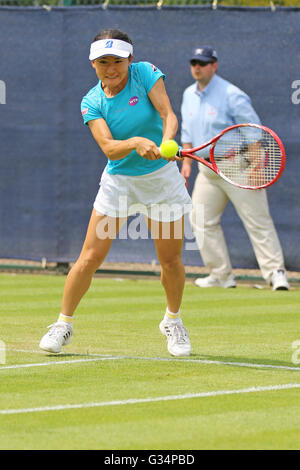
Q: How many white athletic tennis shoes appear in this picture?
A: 4